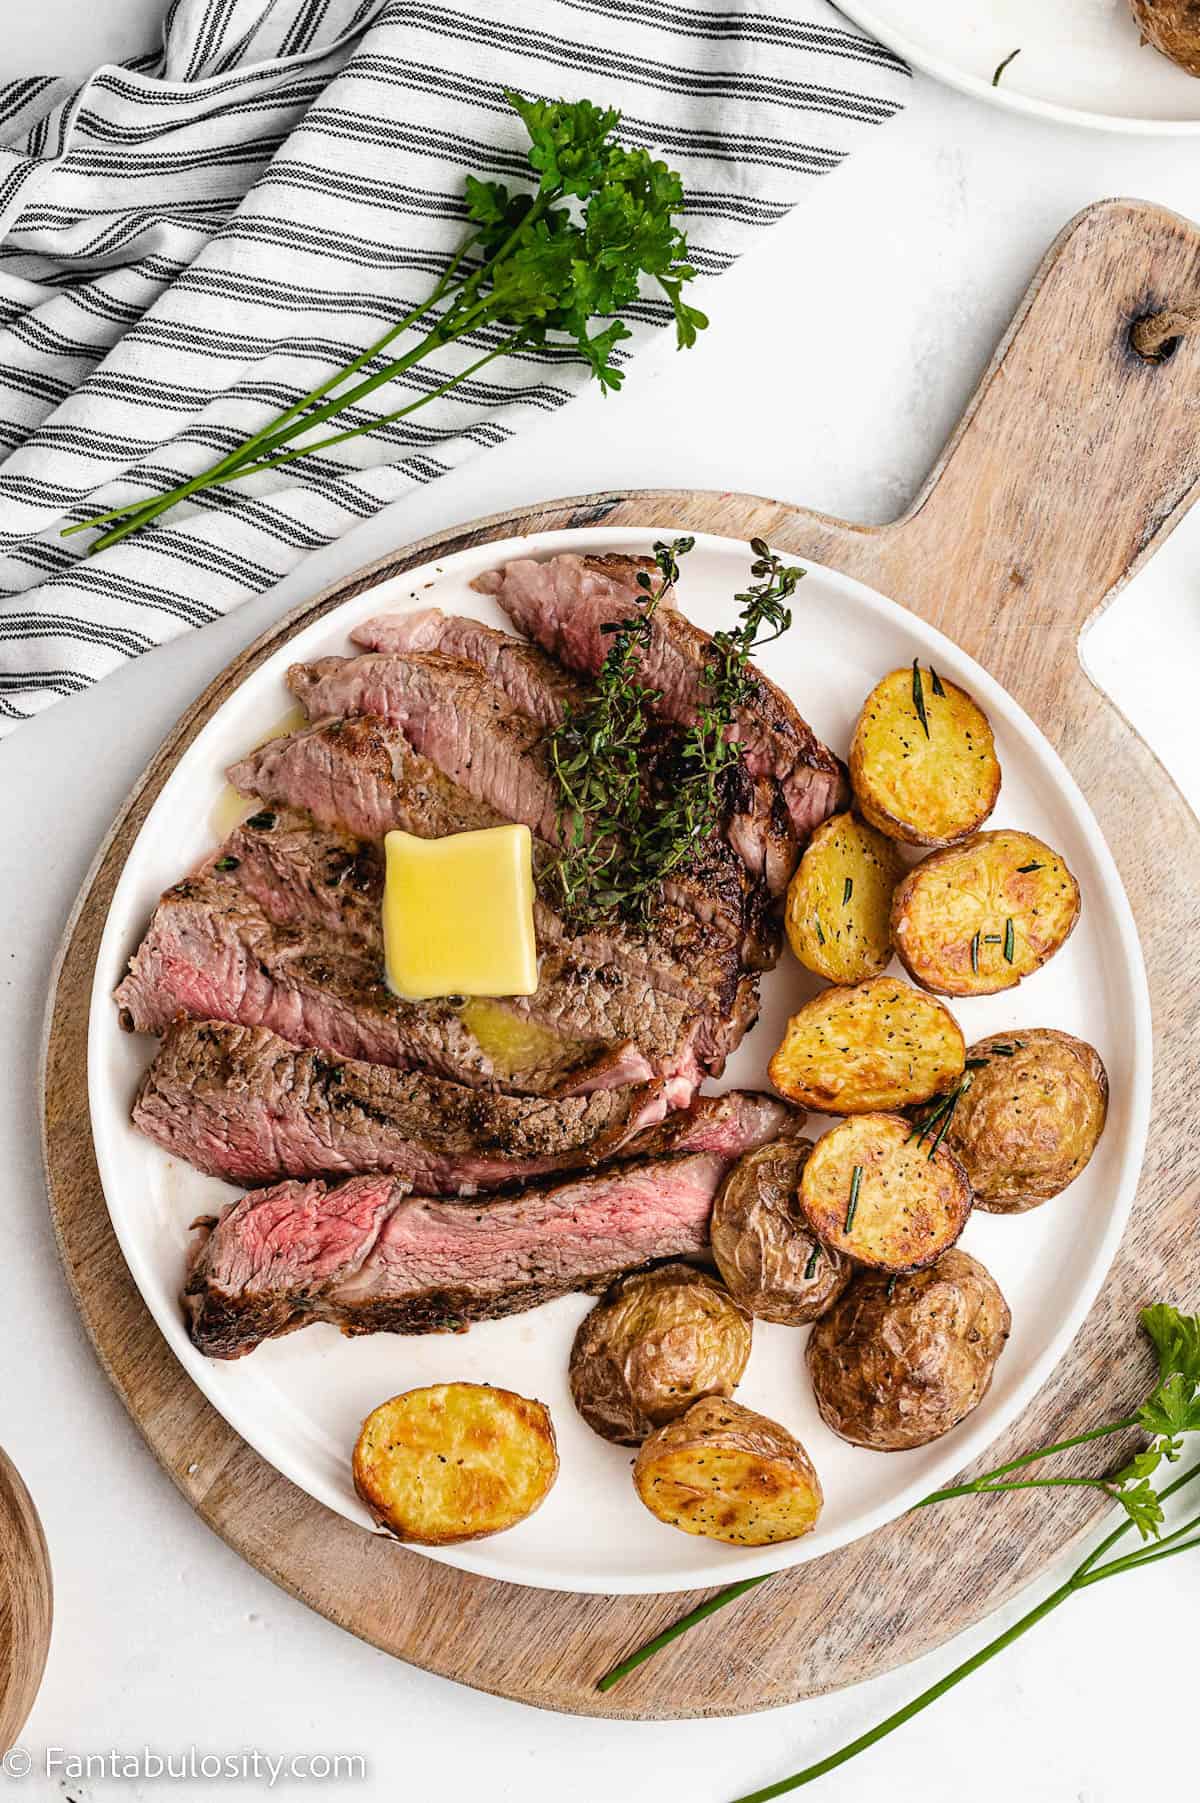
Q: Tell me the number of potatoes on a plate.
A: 11